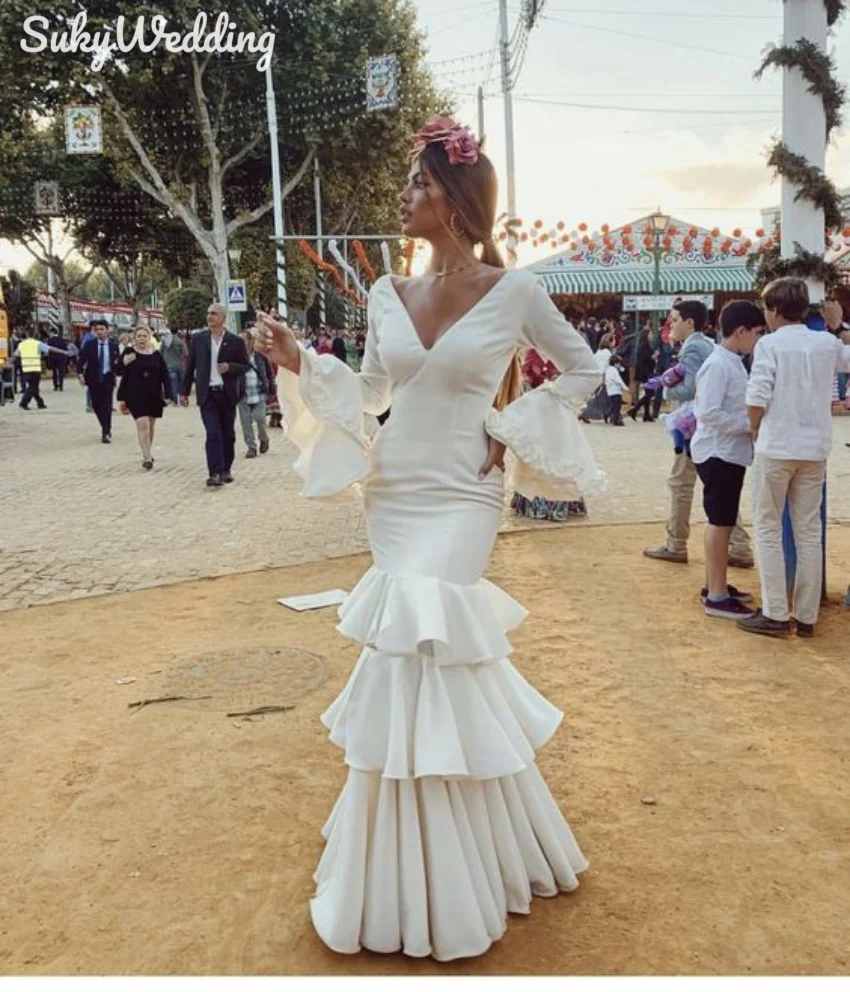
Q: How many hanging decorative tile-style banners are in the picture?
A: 3